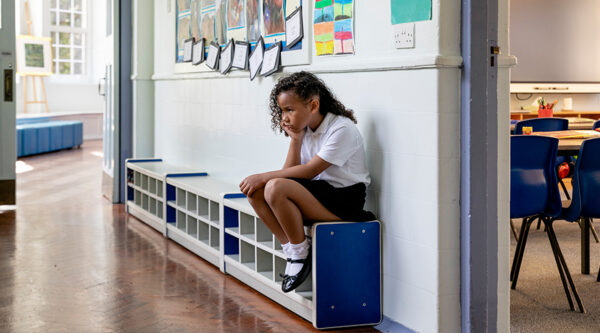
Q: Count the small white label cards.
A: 8